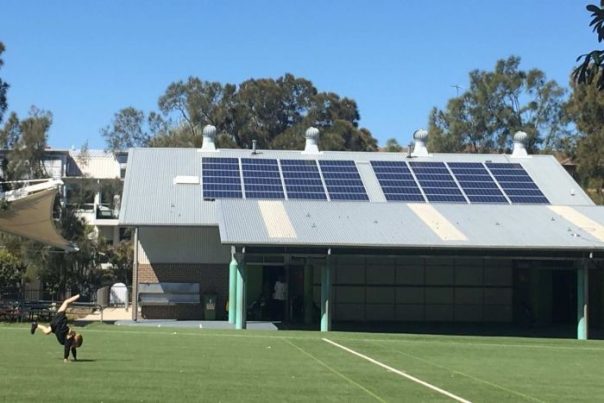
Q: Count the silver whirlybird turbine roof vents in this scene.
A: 4